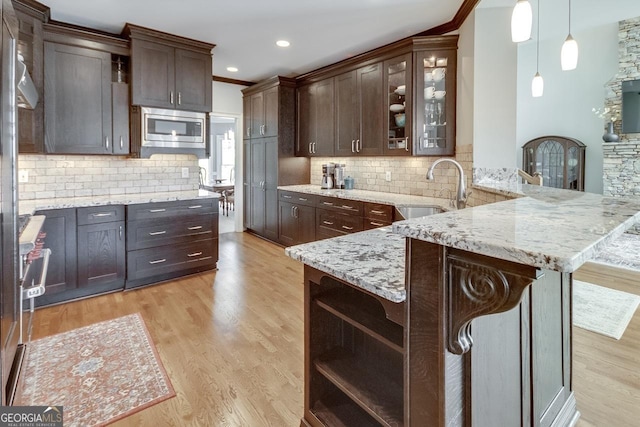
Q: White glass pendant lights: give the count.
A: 3